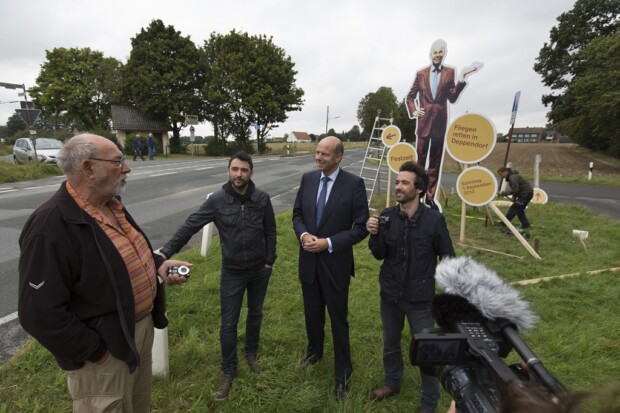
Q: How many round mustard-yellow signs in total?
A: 5